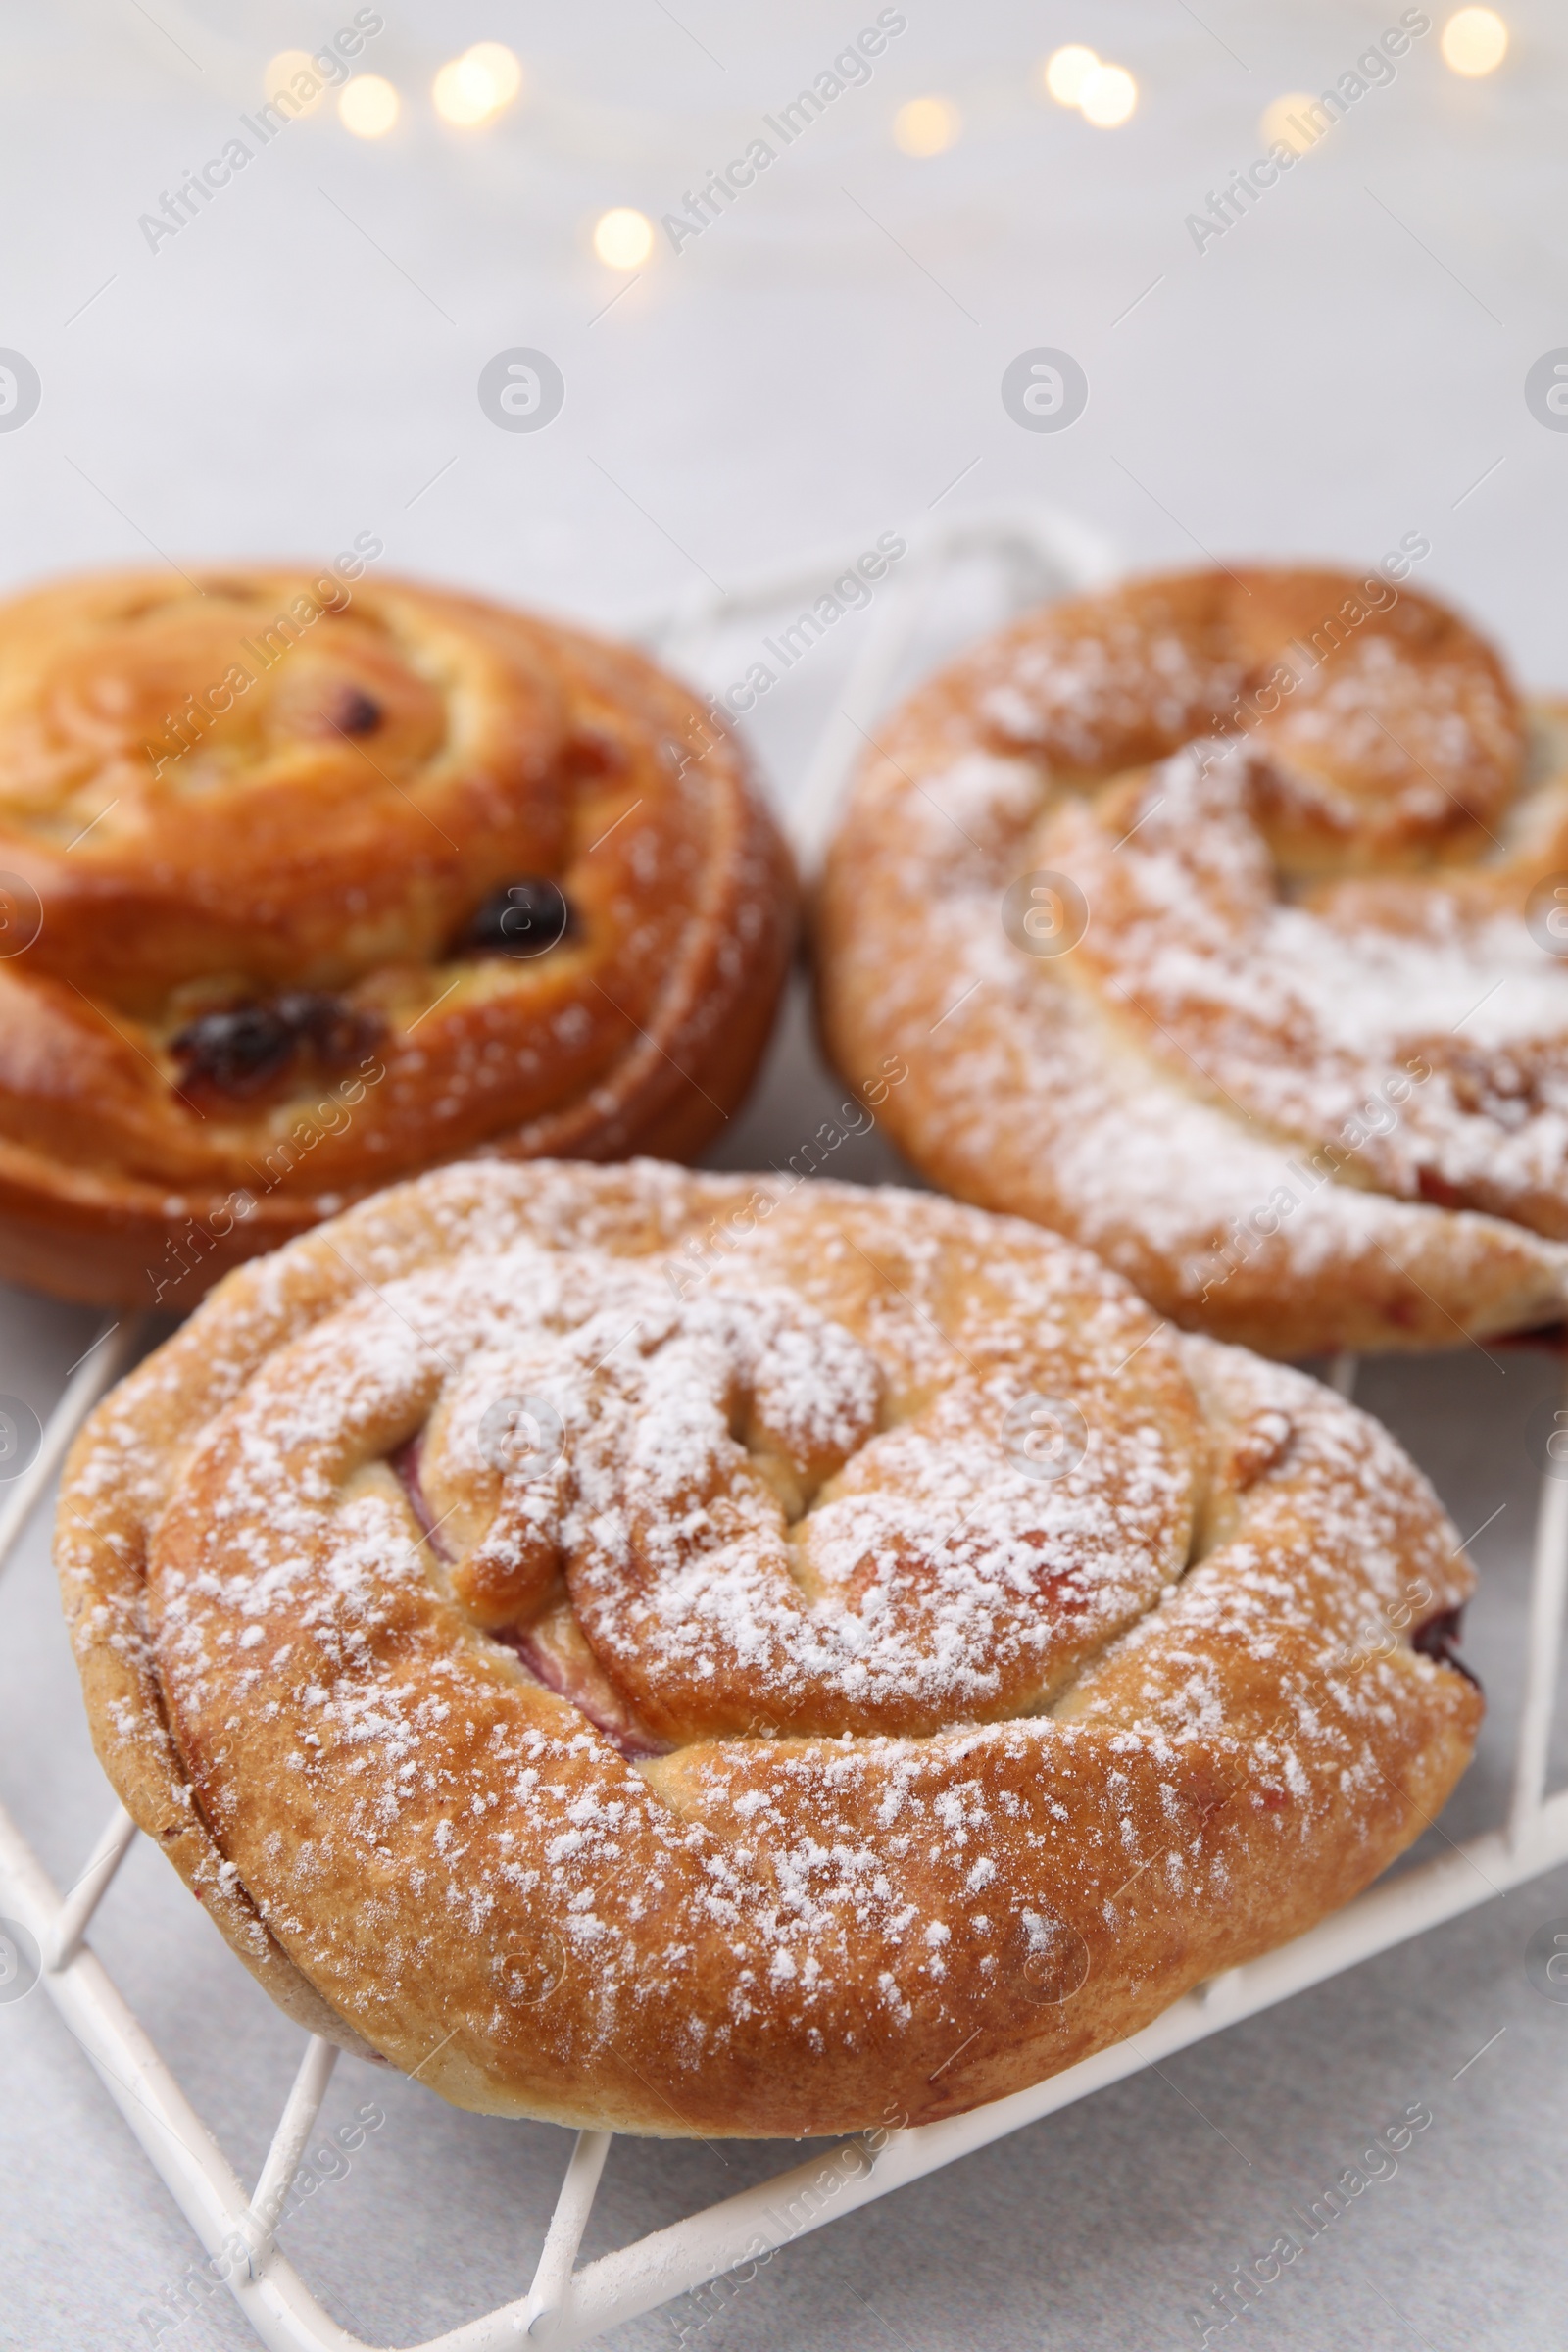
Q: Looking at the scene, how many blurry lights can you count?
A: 10